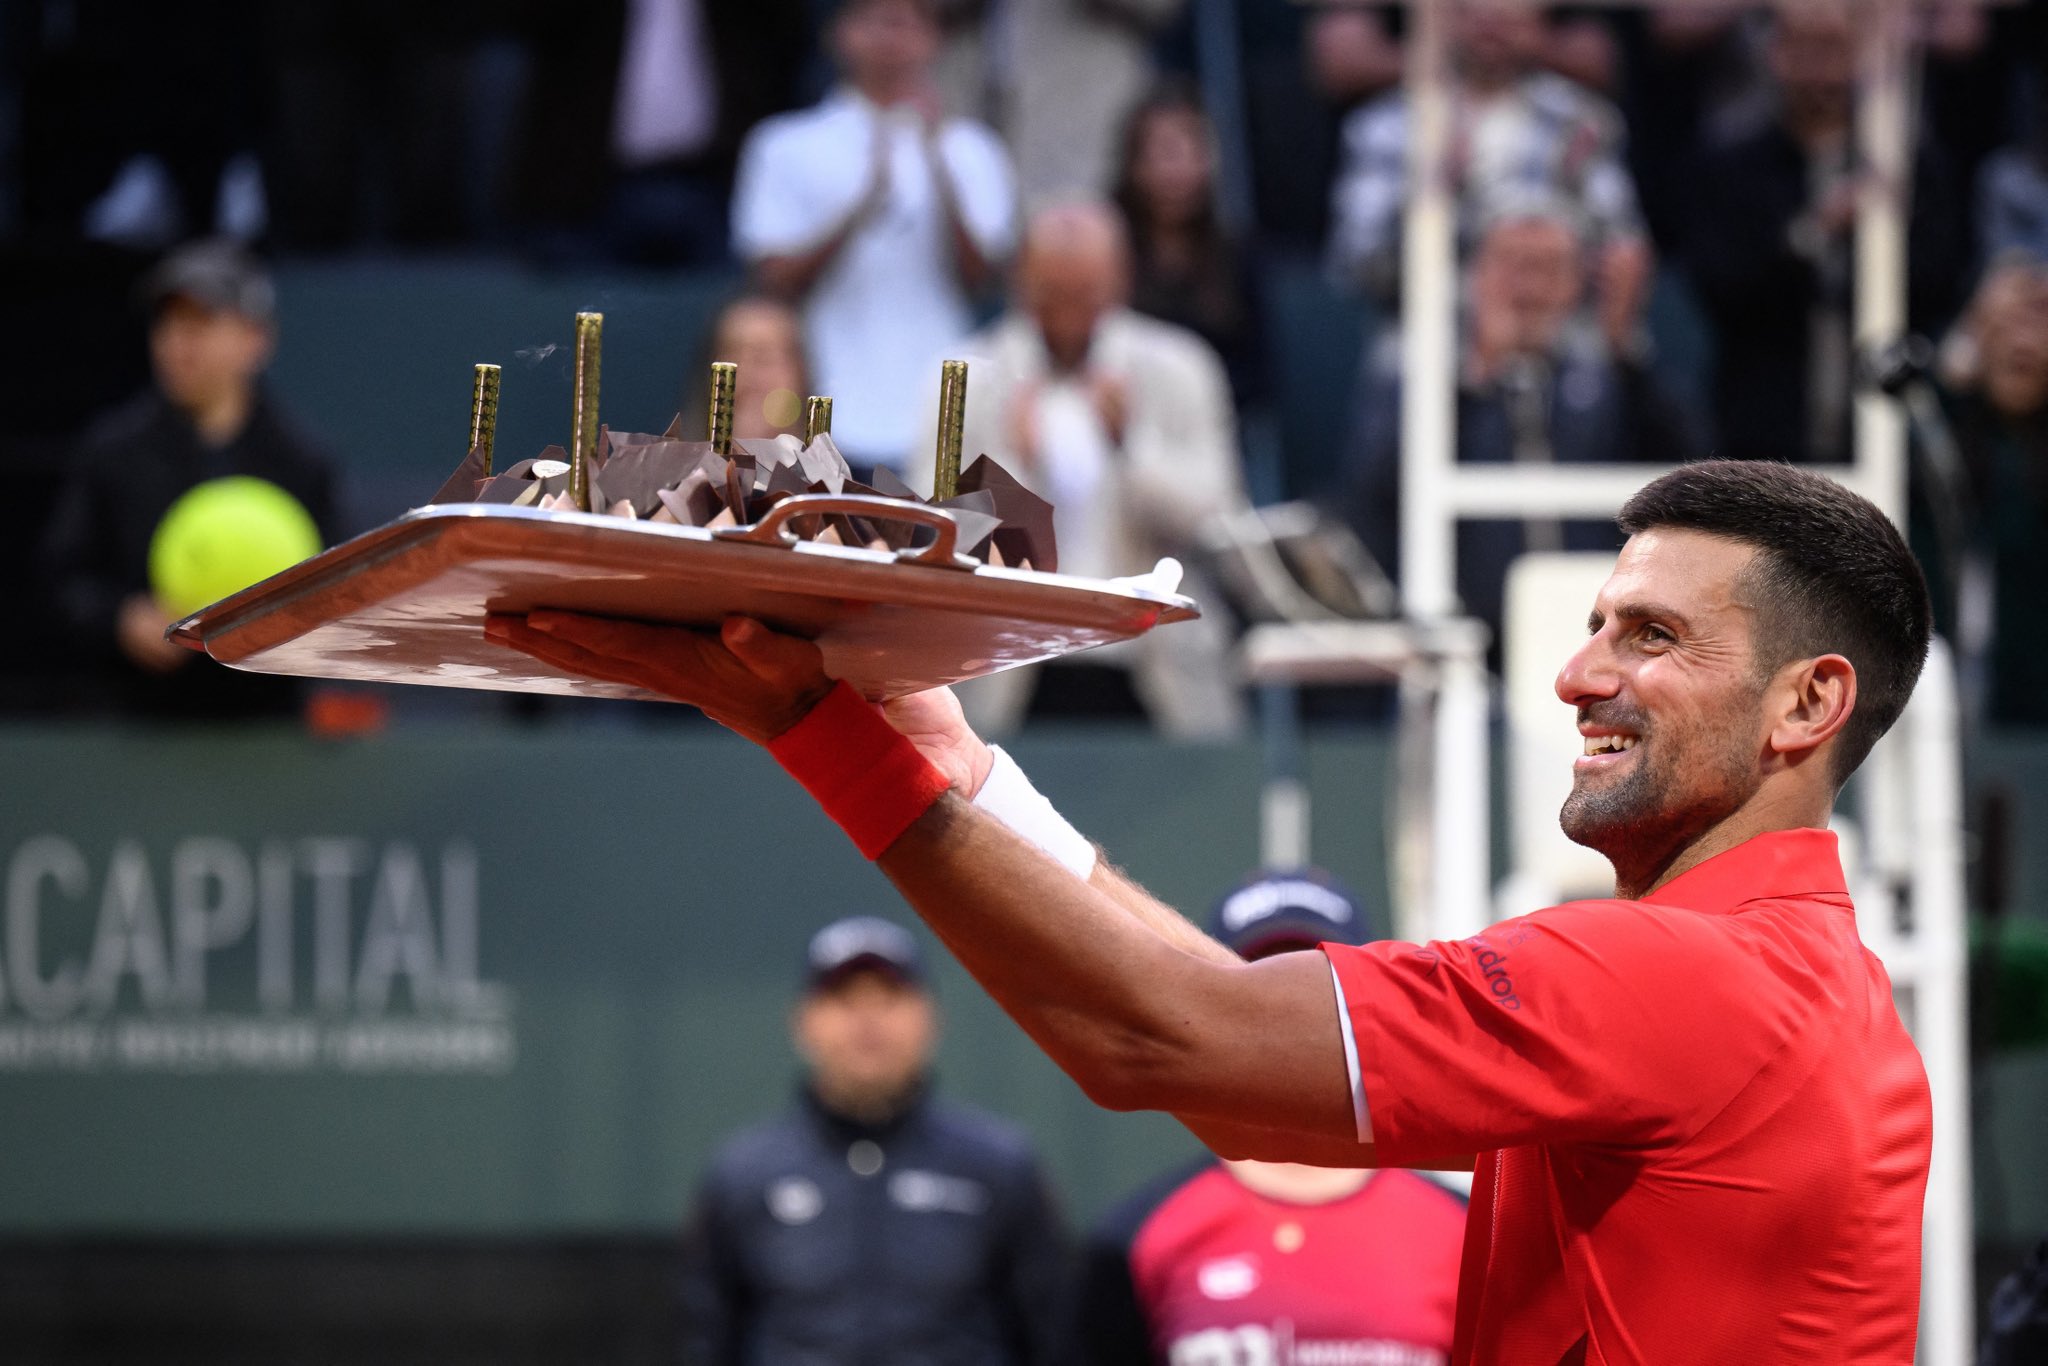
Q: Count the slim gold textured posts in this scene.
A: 5